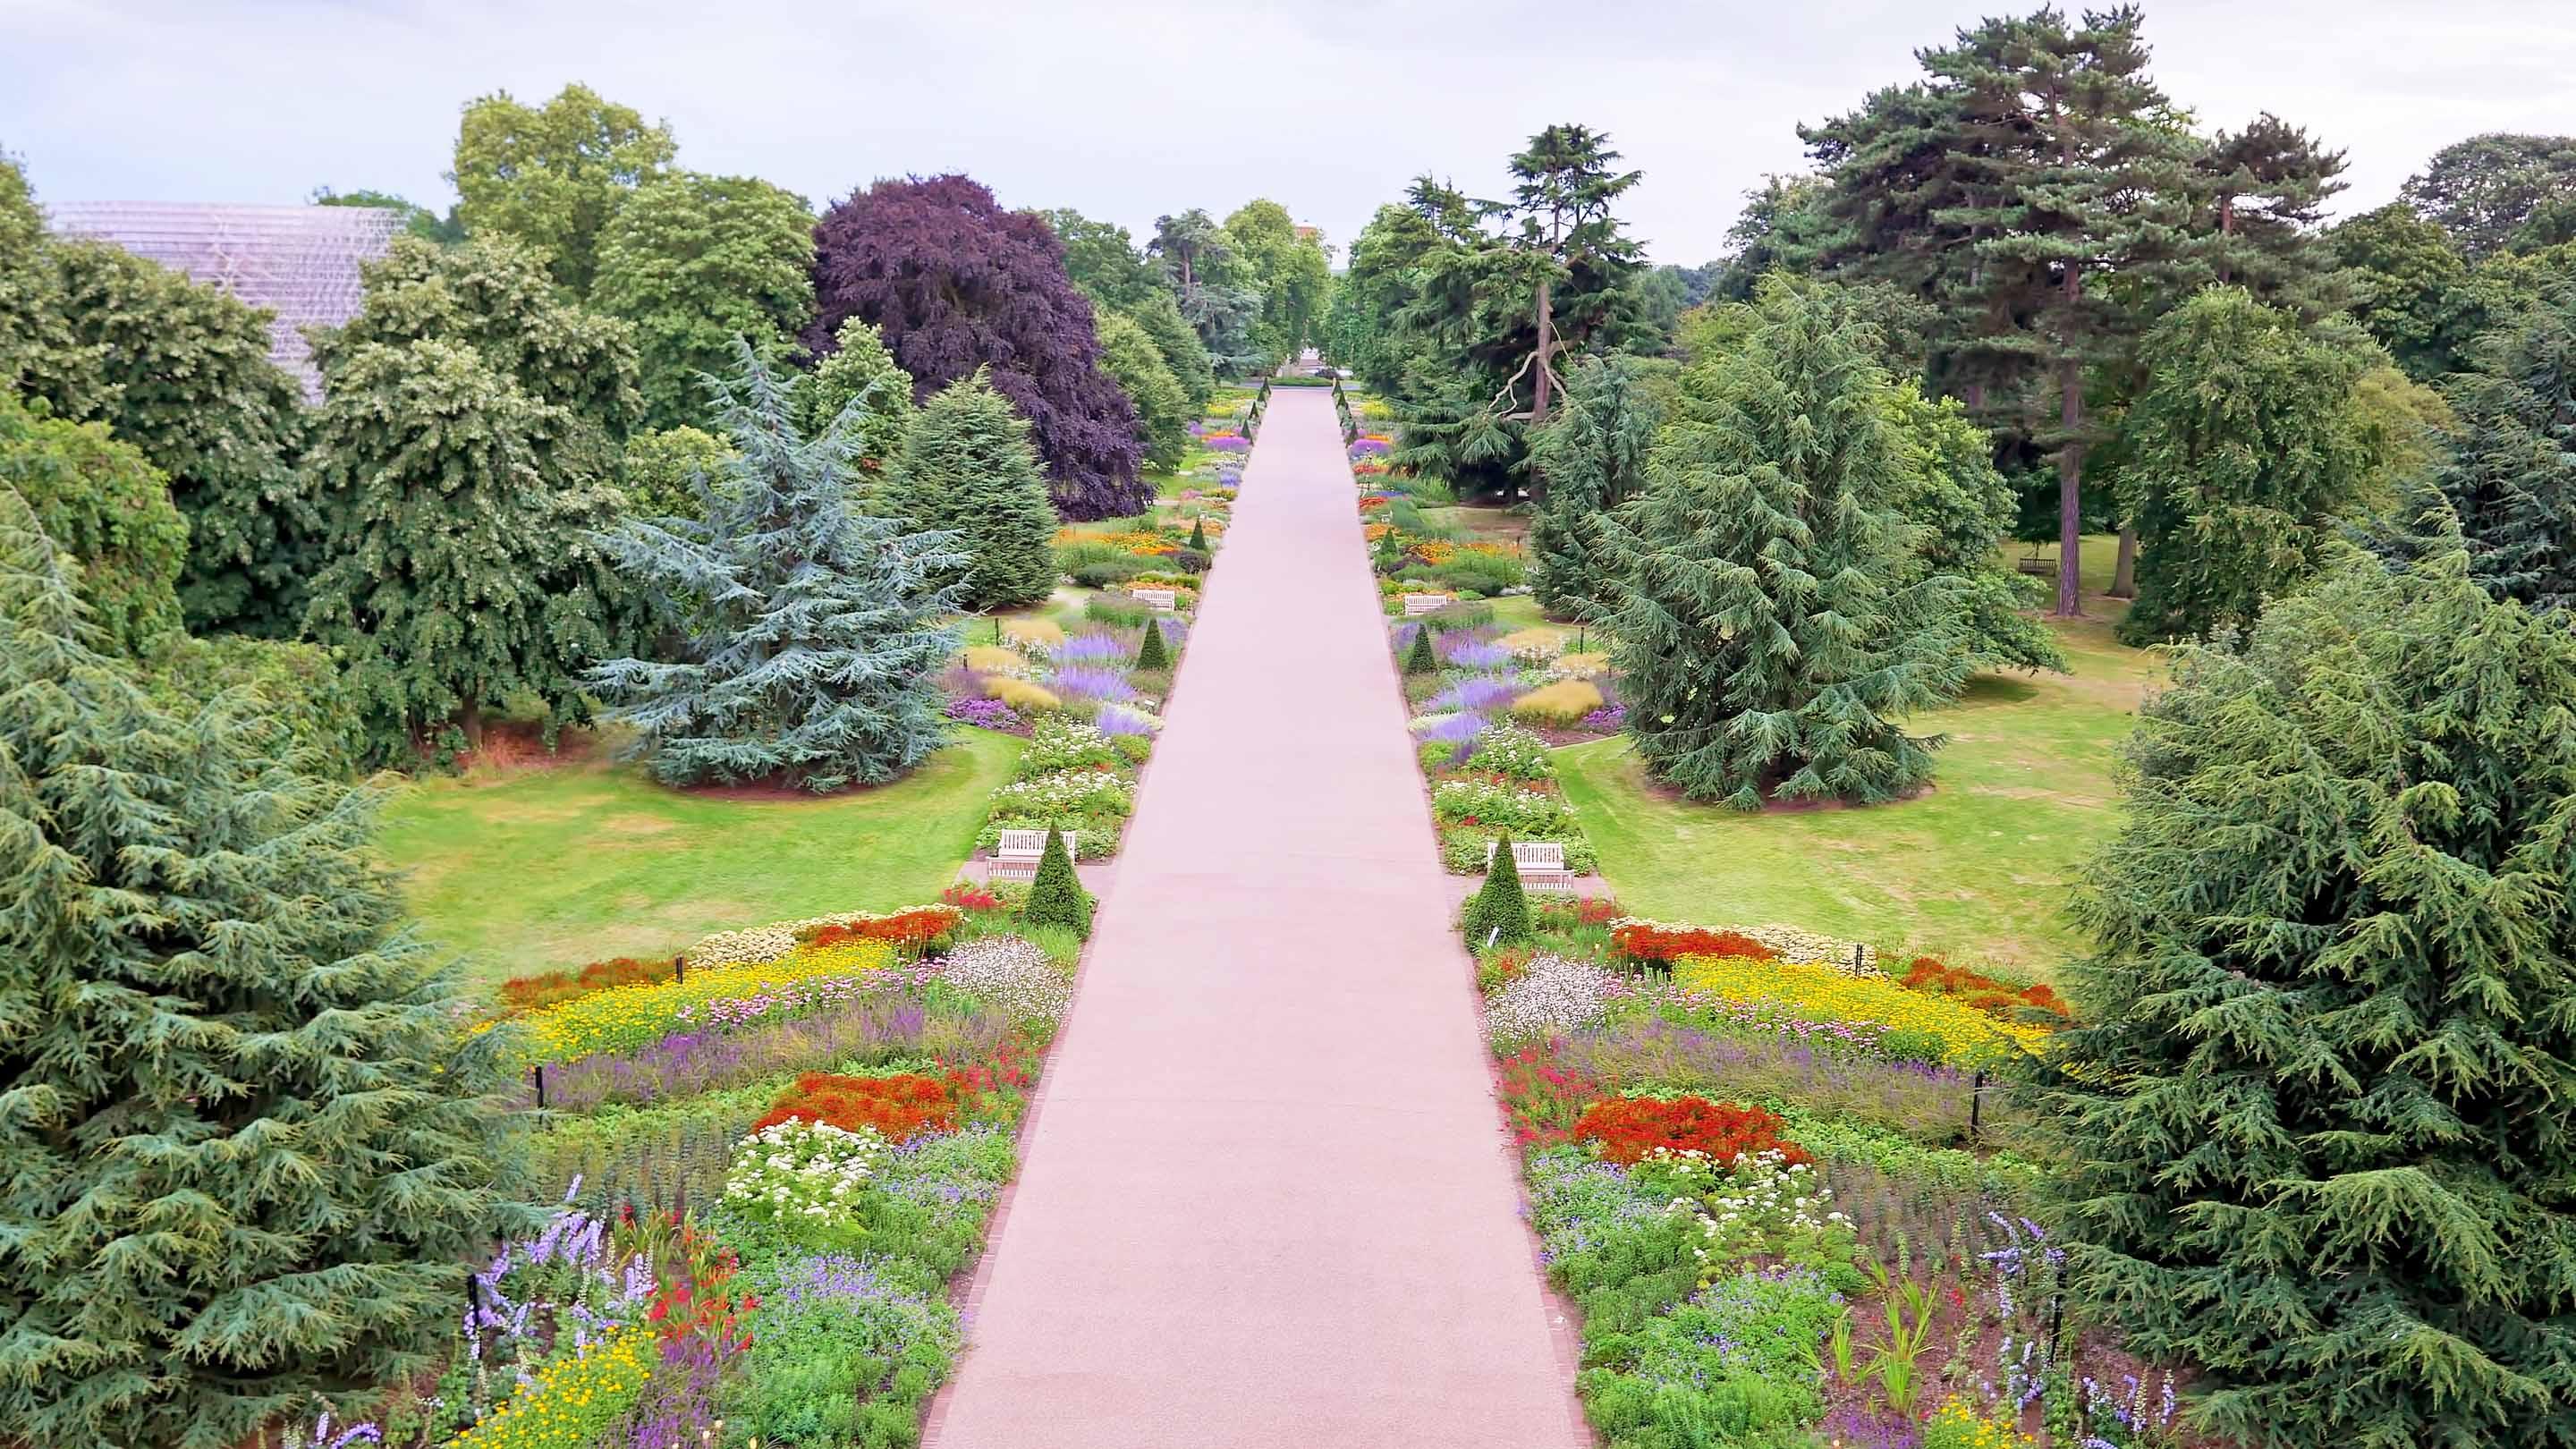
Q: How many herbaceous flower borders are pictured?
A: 2